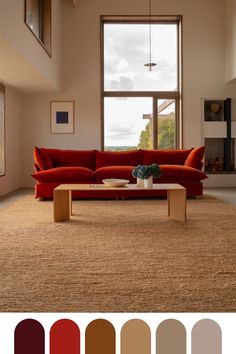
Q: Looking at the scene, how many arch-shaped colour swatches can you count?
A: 6